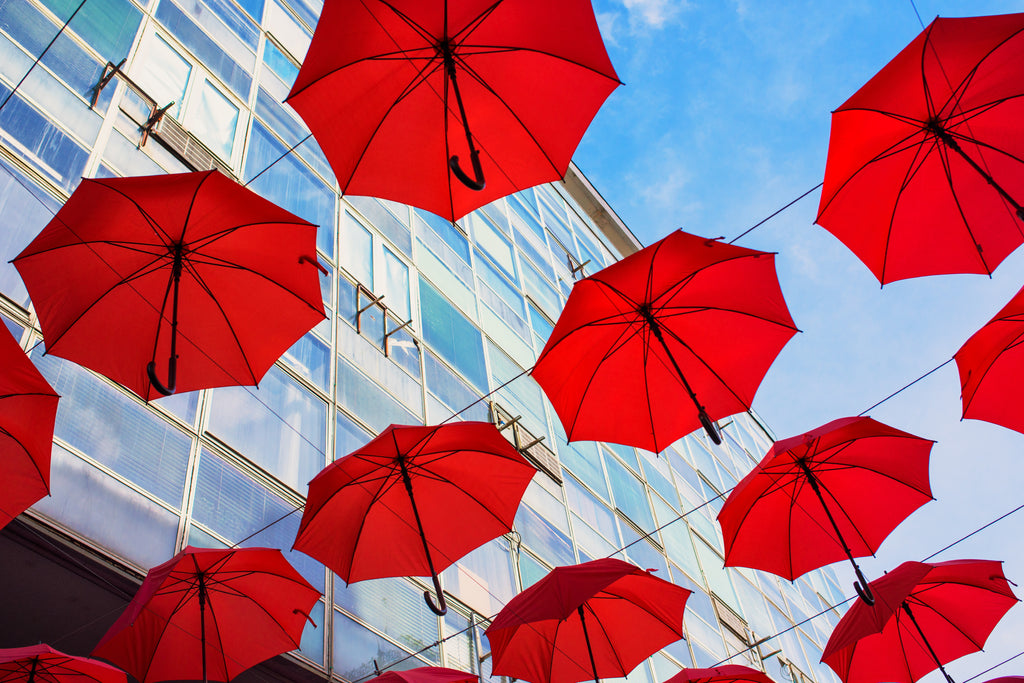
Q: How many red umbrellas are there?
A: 15